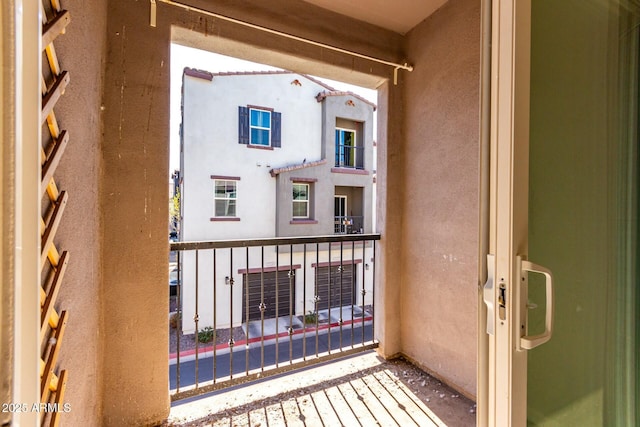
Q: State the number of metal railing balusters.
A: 15